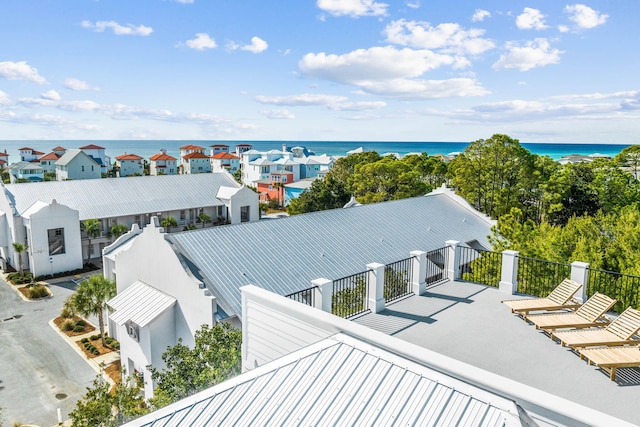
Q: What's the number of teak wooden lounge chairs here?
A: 4